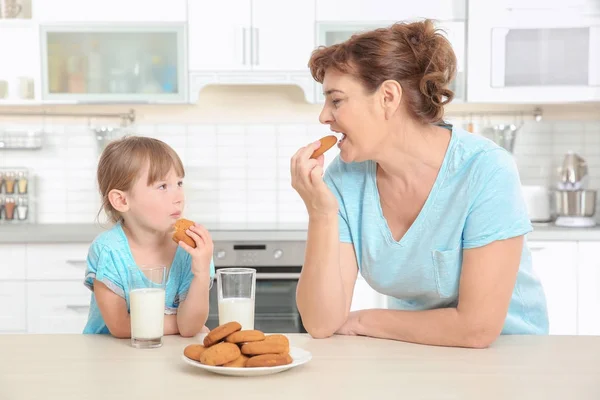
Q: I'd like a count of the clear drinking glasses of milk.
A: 2